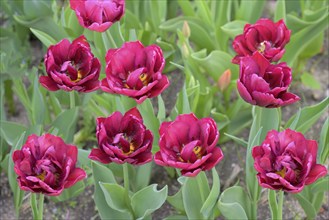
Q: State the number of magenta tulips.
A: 9